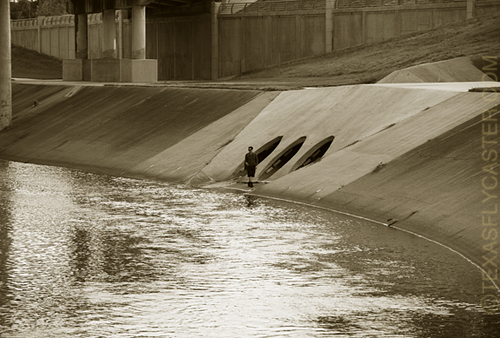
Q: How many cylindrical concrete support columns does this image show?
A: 4